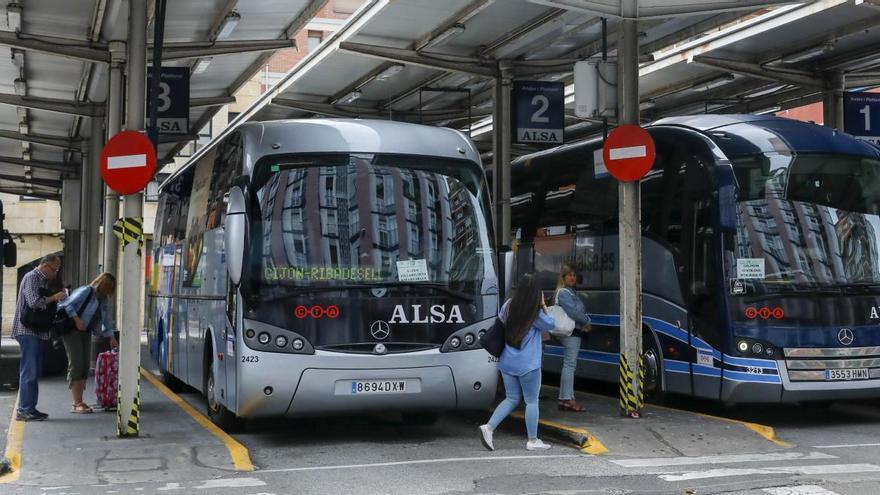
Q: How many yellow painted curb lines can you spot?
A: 4